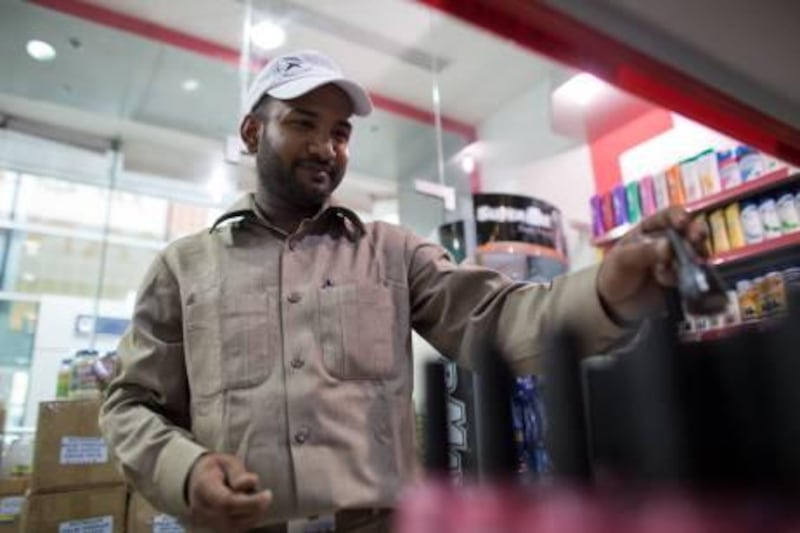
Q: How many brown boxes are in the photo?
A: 4